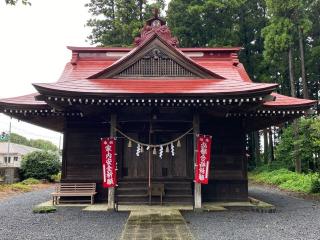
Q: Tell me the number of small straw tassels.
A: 5